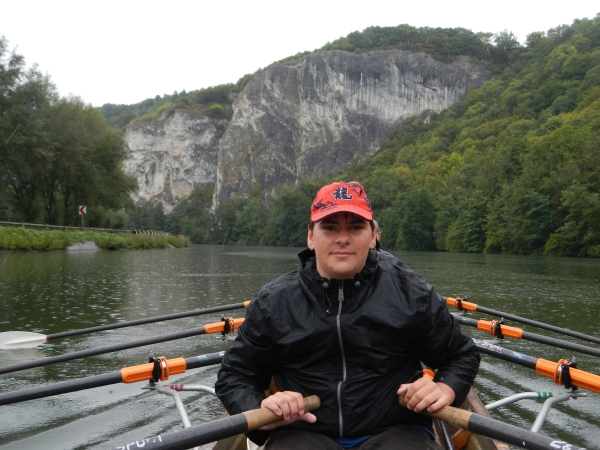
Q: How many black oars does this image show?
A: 8